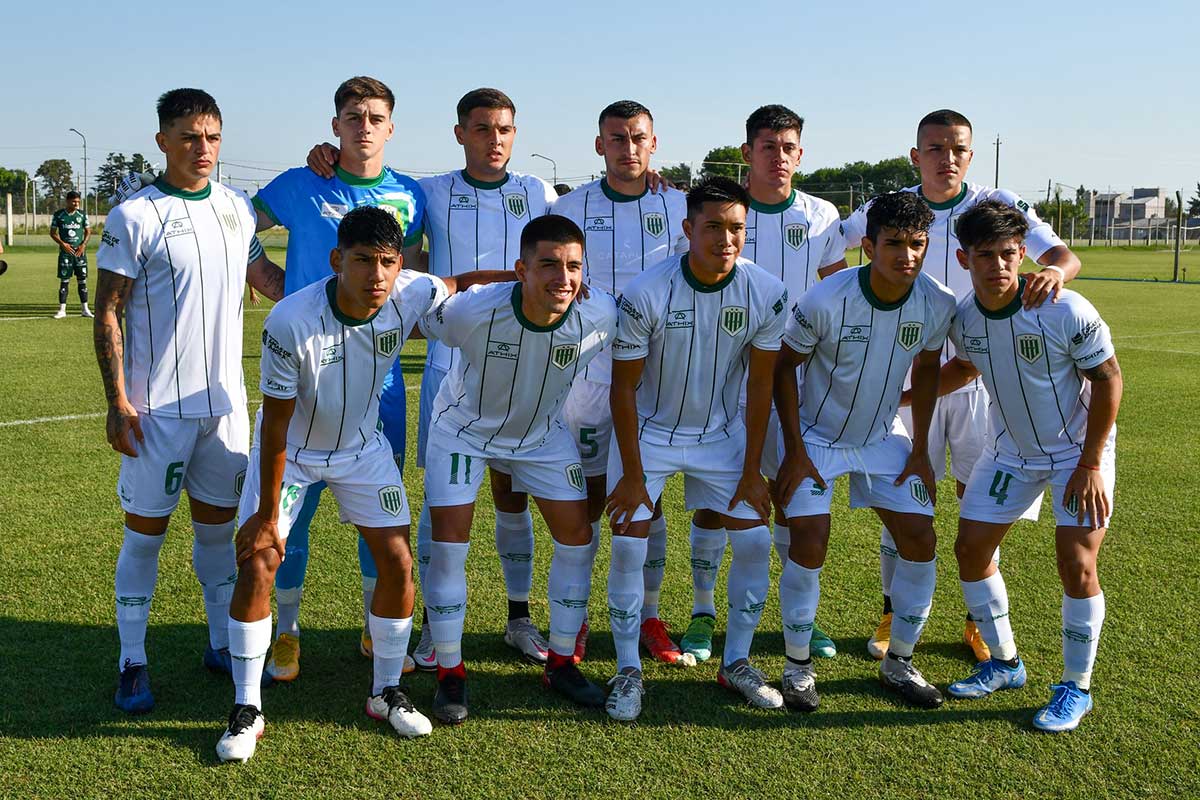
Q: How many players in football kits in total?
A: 12